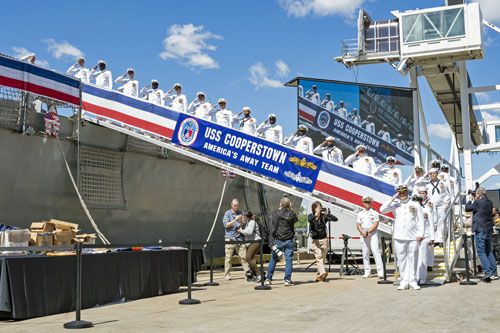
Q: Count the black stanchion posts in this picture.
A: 7